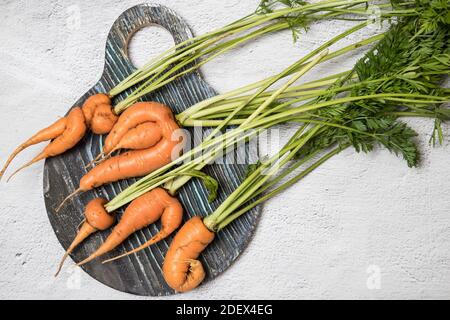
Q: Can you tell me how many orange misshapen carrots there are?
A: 5